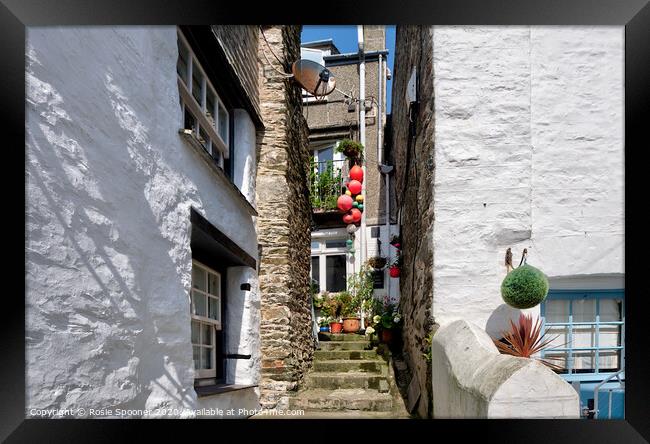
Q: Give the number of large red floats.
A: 5